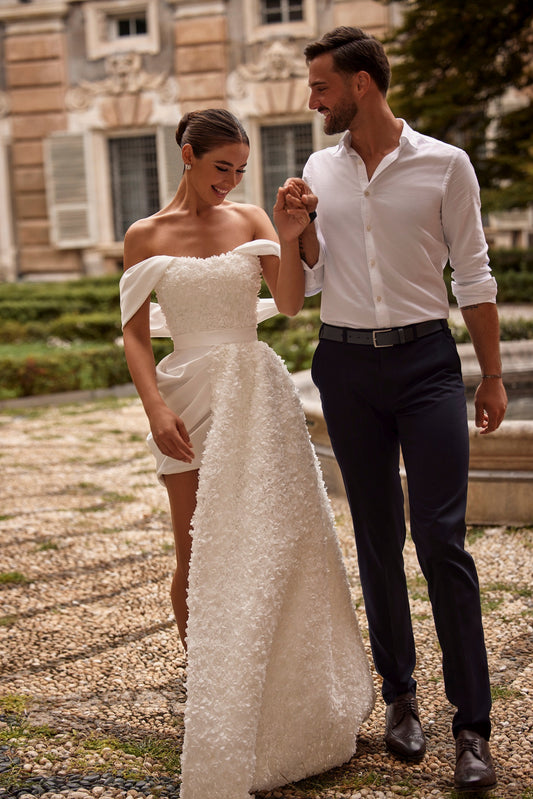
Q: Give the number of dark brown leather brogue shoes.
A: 2